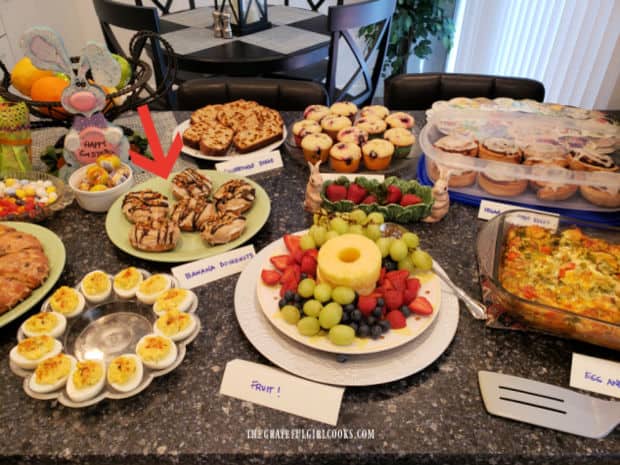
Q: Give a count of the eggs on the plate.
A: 12